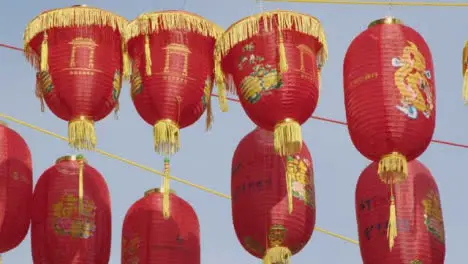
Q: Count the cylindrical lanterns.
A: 6